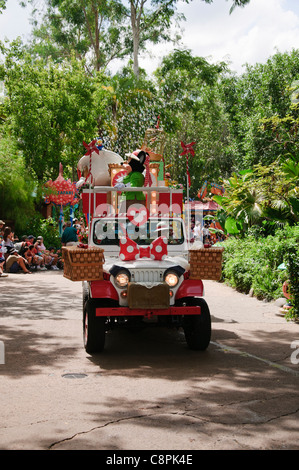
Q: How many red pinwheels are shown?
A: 2